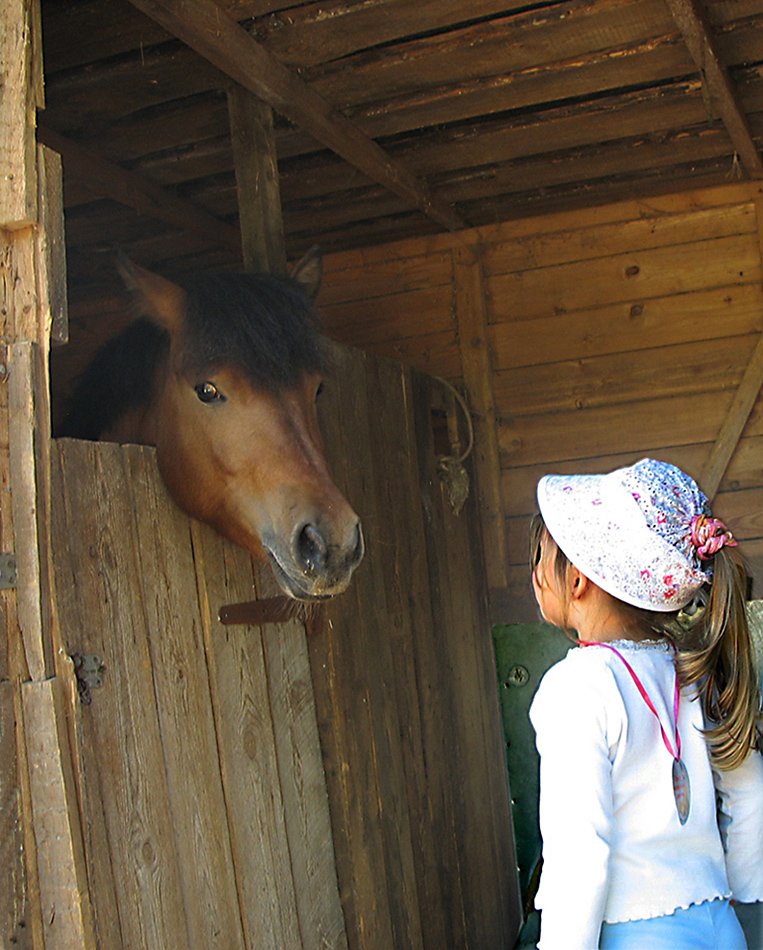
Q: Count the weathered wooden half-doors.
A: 1